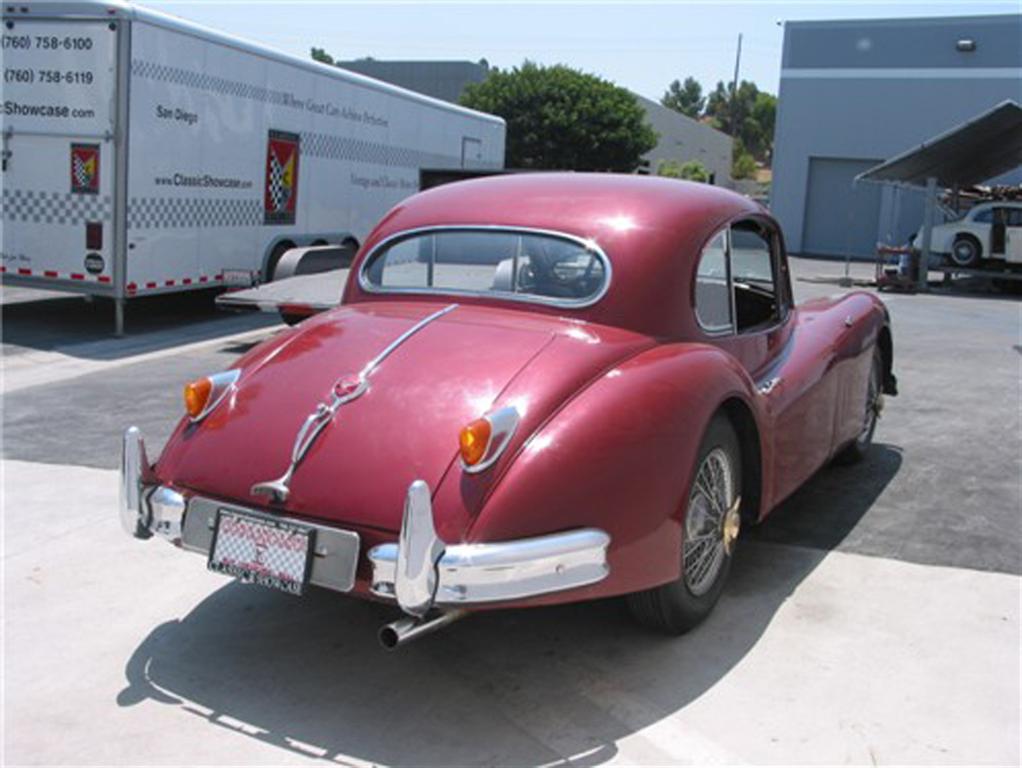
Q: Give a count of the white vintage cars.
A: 1